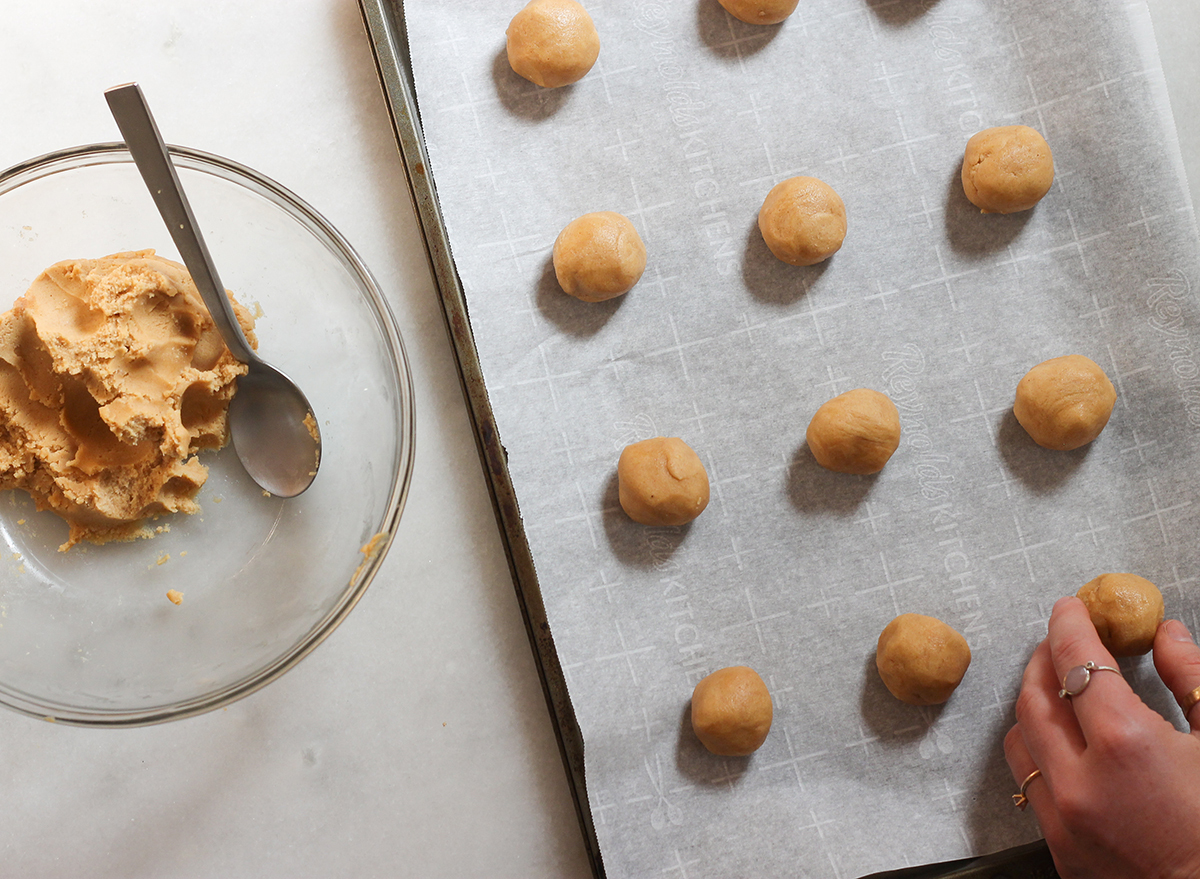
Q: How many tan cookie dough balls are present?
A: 11